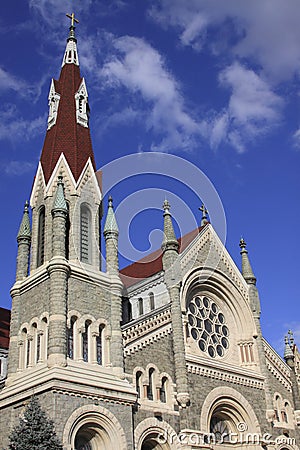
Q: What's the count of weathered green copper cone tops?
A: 3